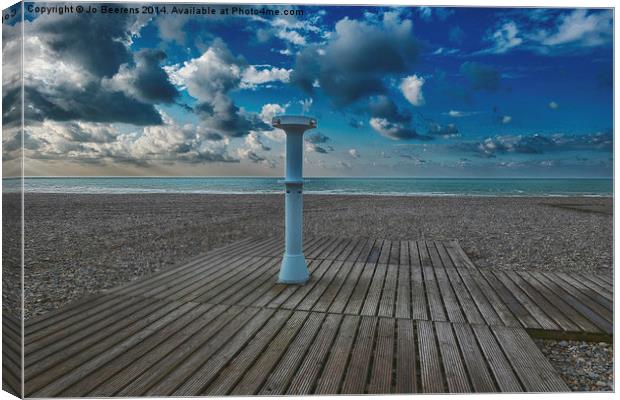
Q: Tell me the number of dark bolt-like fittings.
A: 2